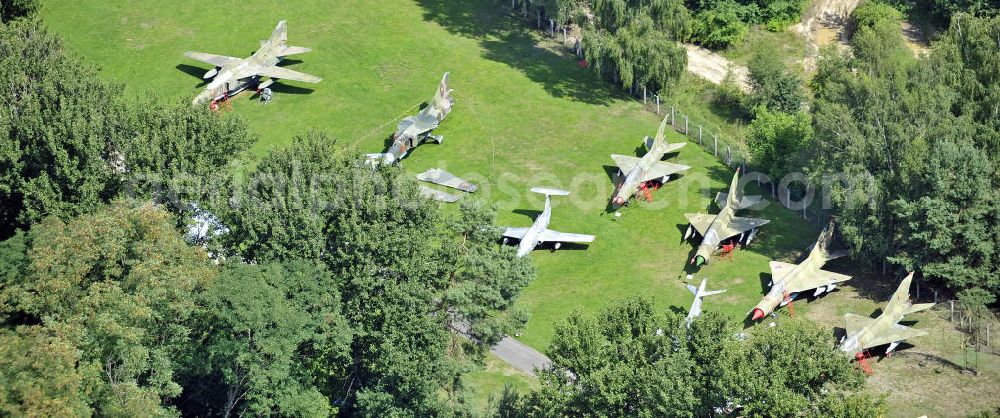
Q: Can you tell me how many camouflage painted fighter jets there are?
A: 6